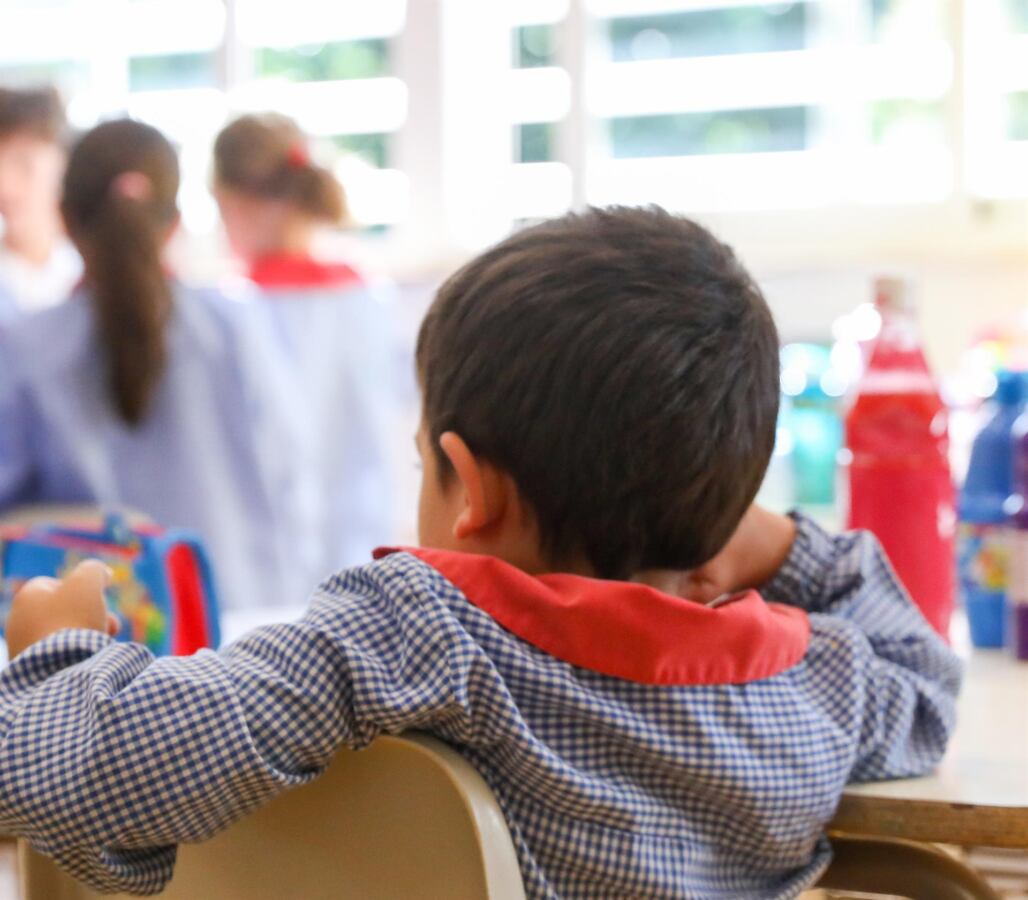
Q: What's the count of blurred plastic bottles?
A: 4